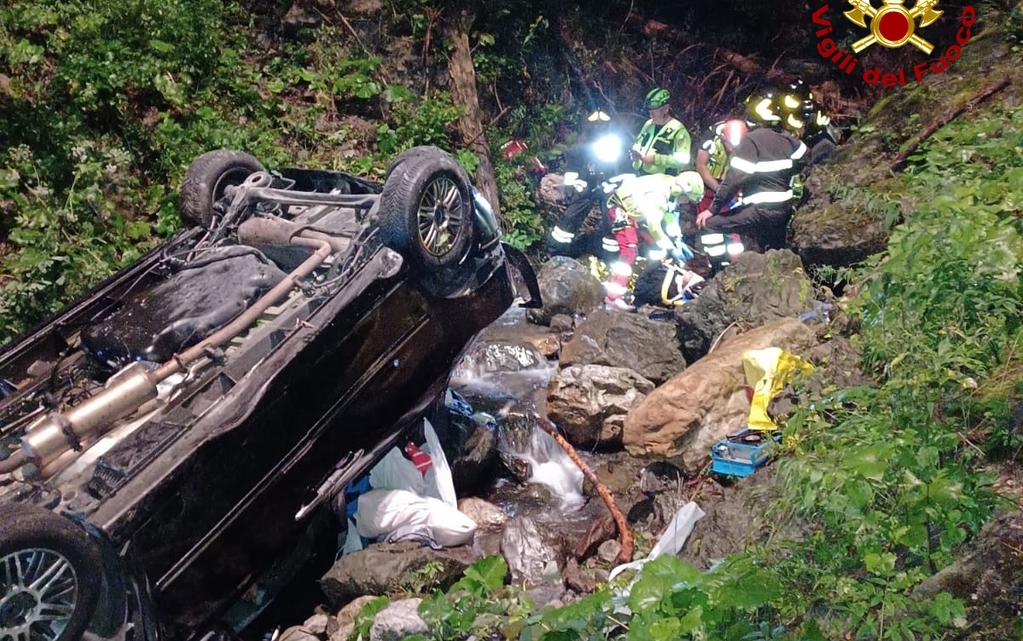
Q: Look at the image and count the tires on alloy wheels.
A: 2